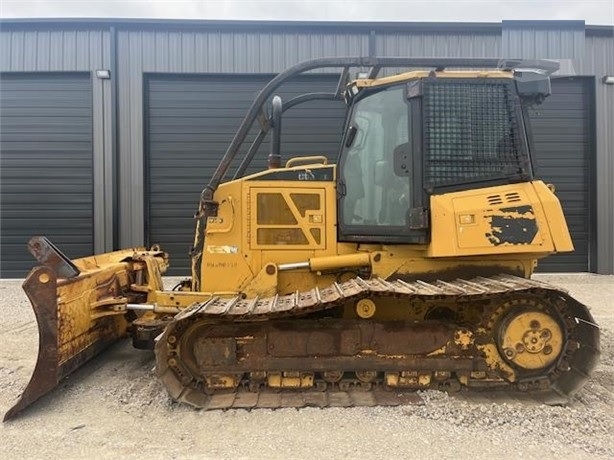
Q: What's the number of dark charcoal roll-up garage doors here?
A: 3